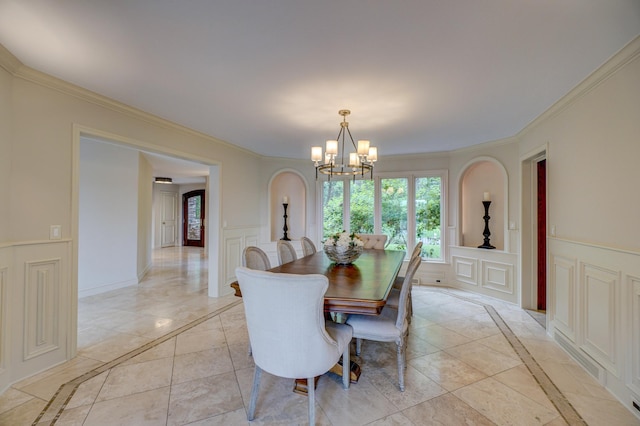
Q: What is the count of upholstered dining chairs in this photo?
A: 8